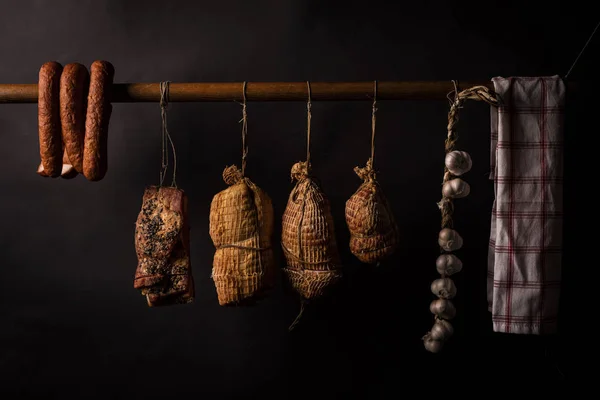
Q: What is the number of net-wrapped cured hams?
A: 3